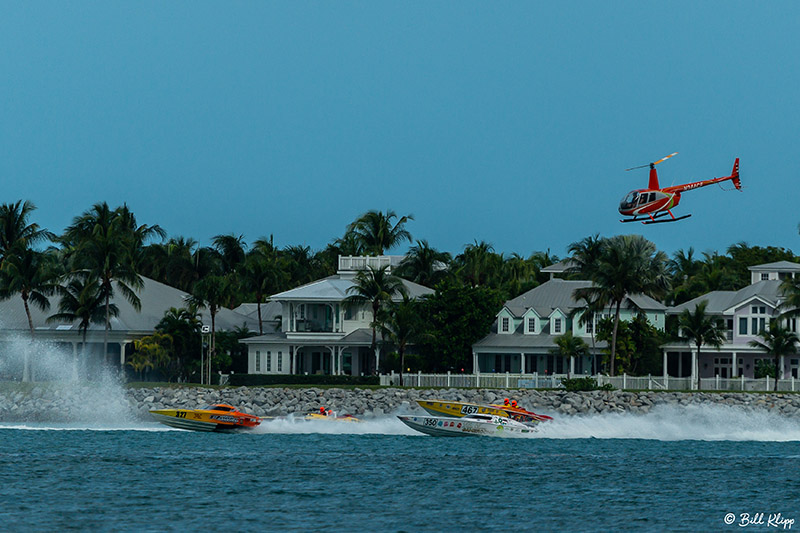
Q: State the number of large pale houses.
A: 4